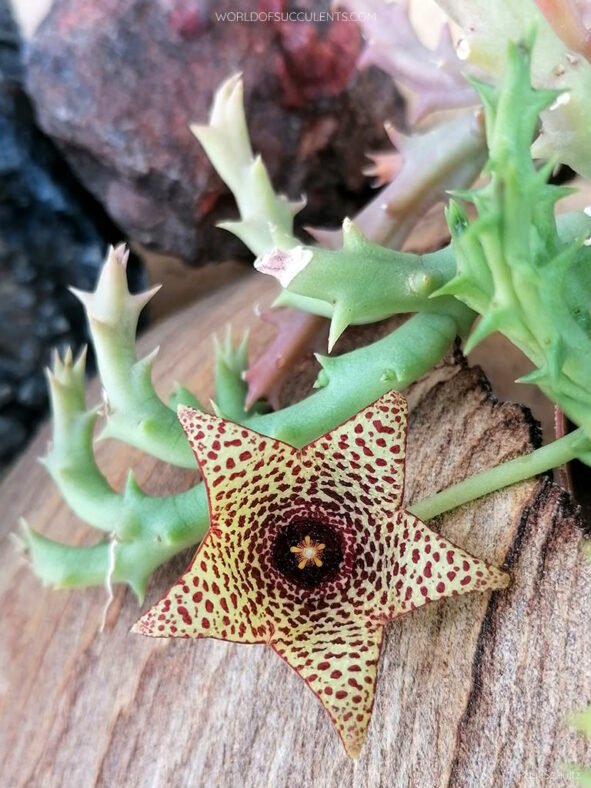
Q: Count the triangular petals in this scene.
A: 5